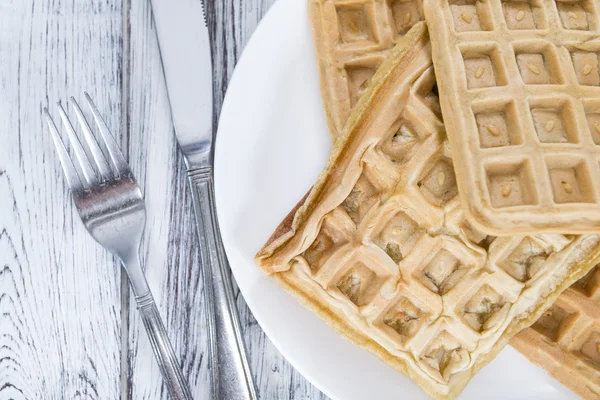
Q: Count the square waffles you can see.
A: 4